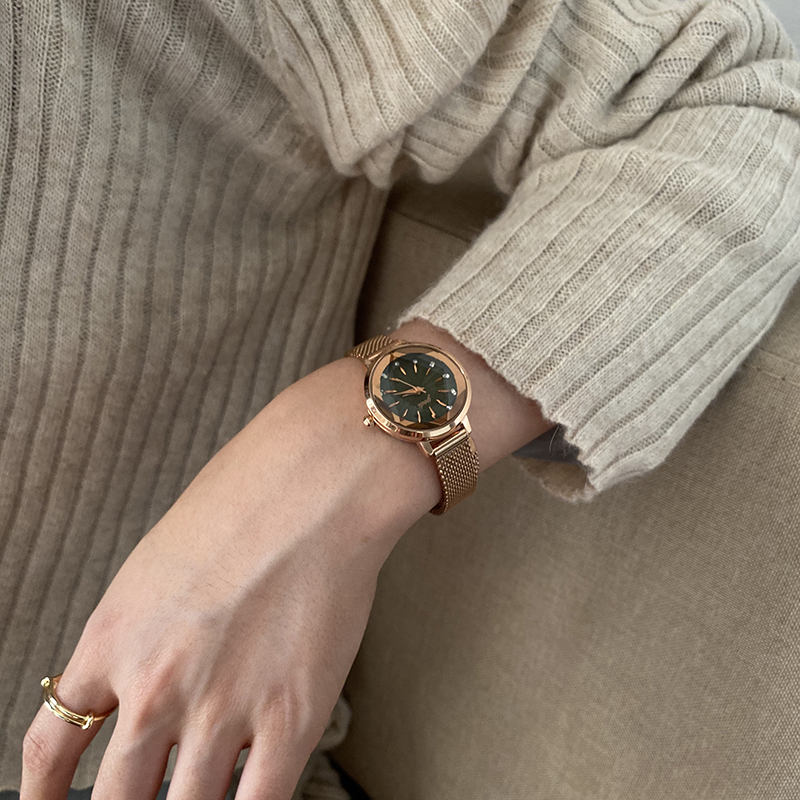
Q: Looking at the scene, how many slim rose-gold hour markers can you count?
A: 12